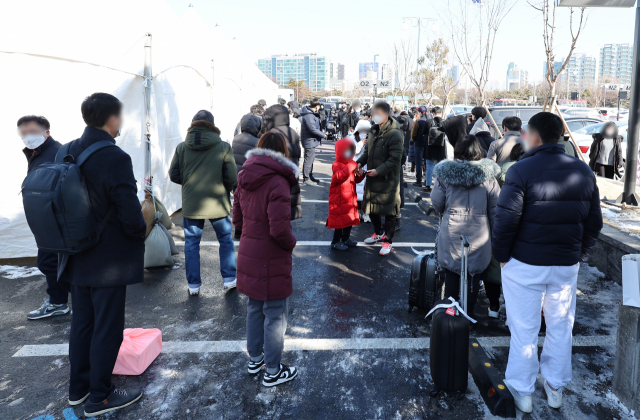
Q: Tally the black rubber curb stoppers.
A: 3